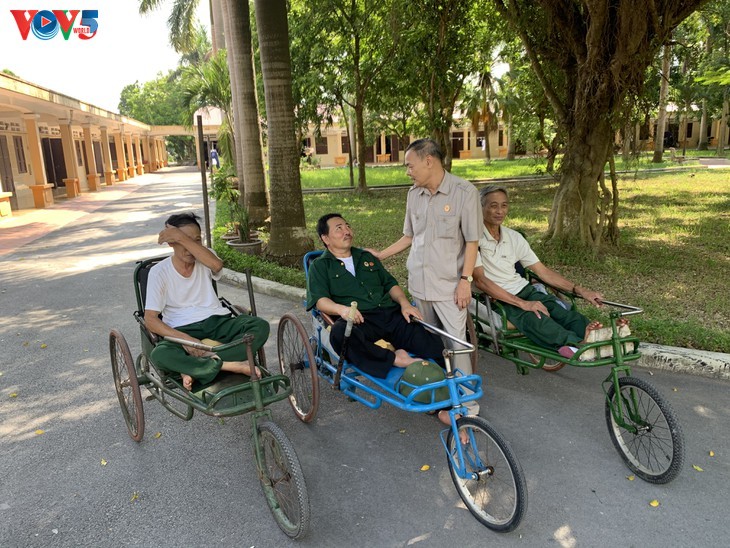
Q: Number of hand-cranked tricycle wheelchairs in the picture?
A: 3